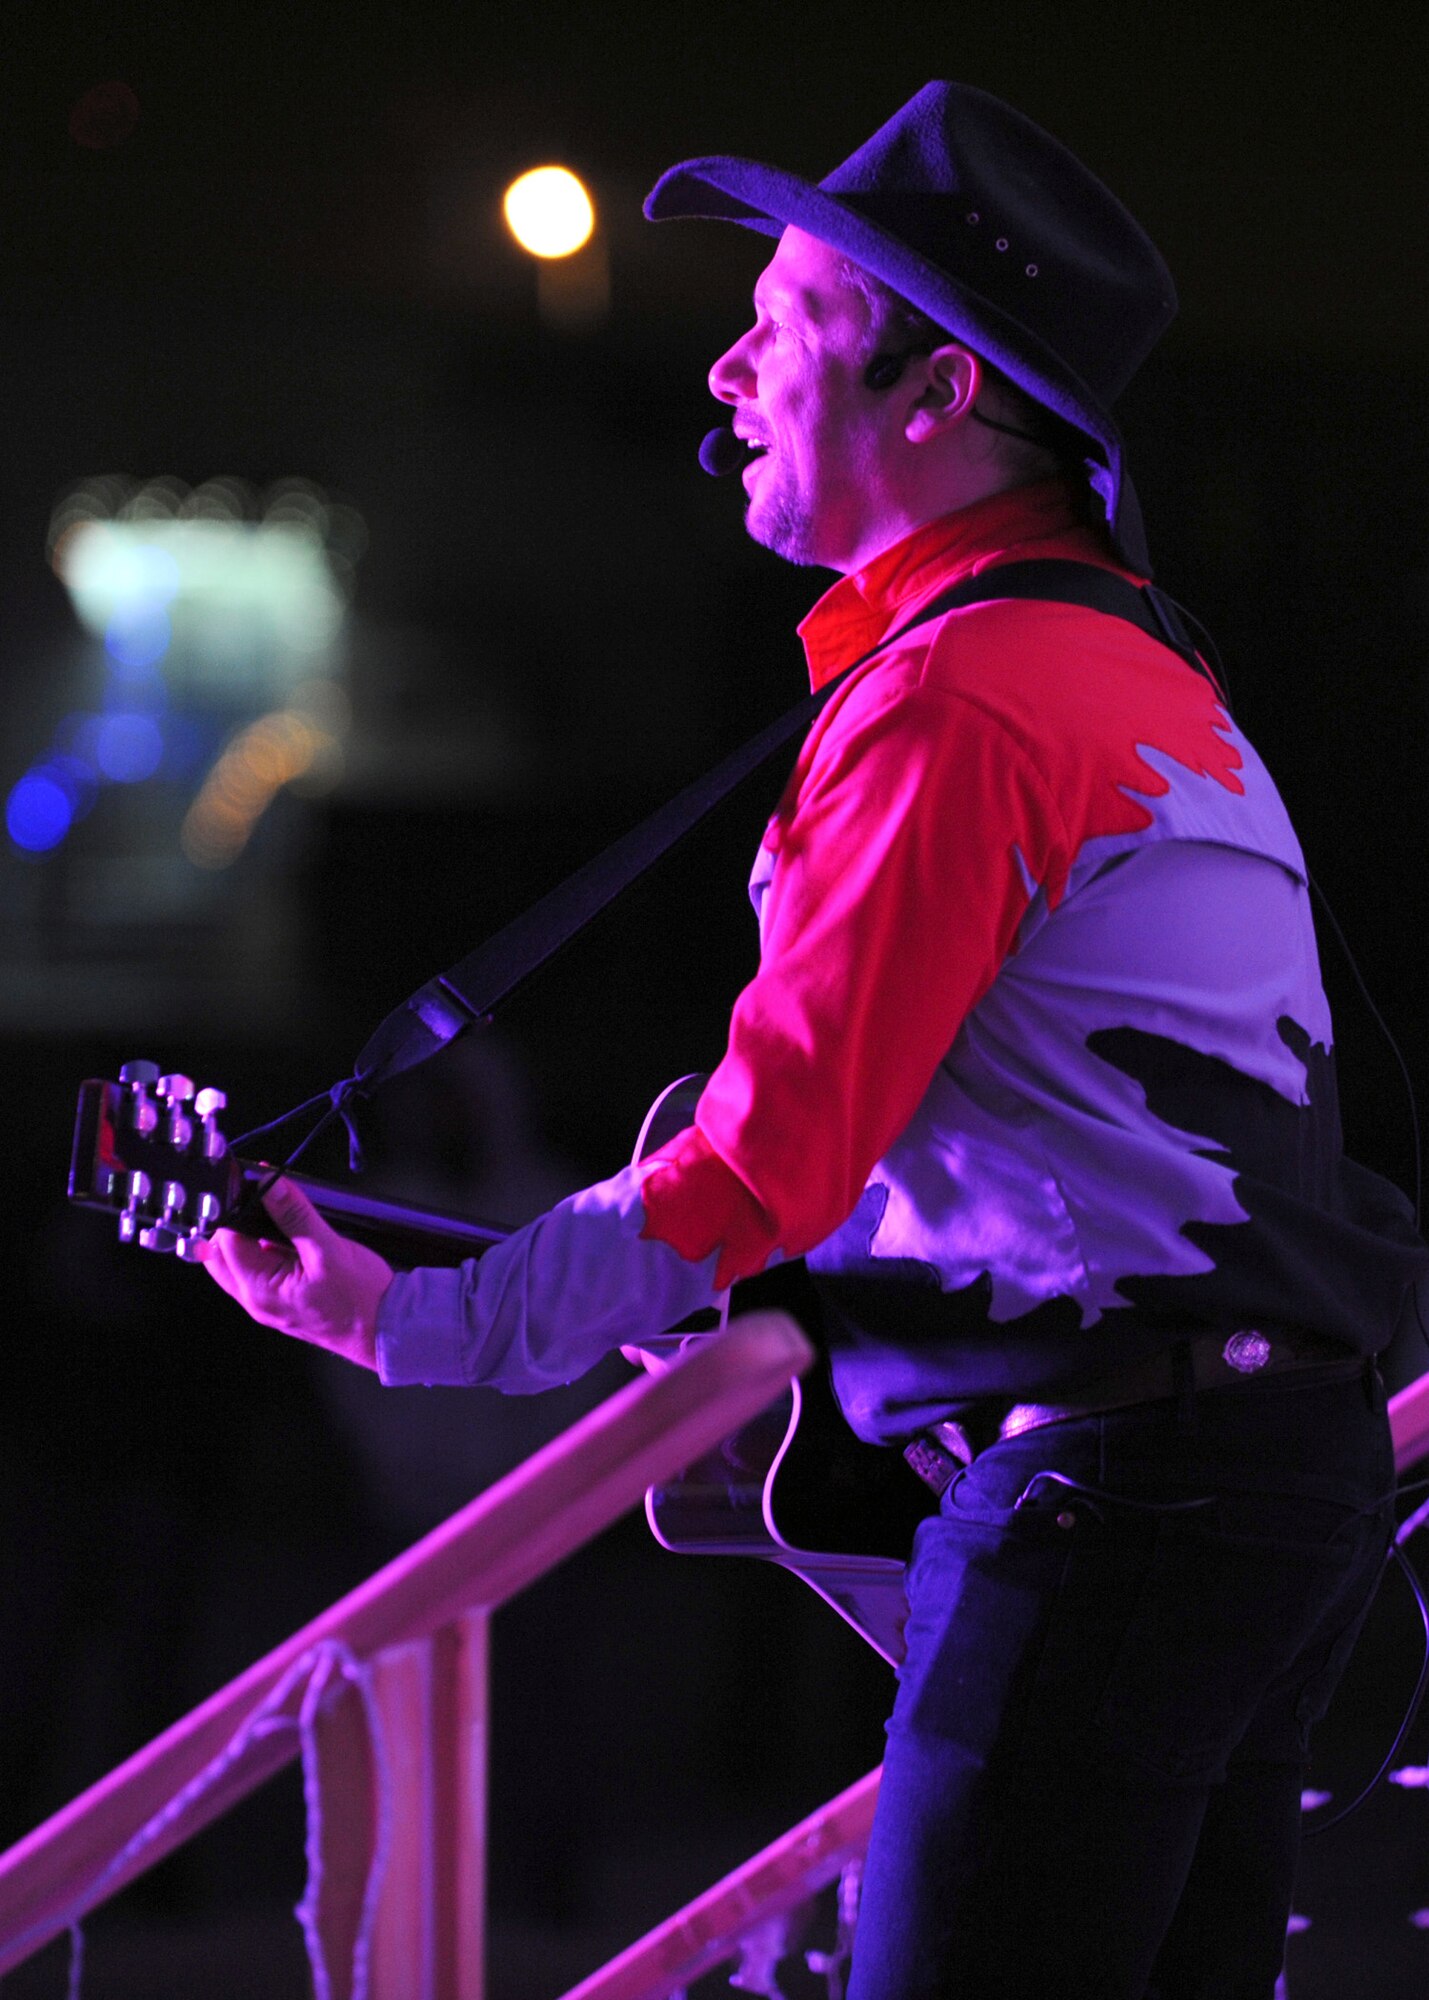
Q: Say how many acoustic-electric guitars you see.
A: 1